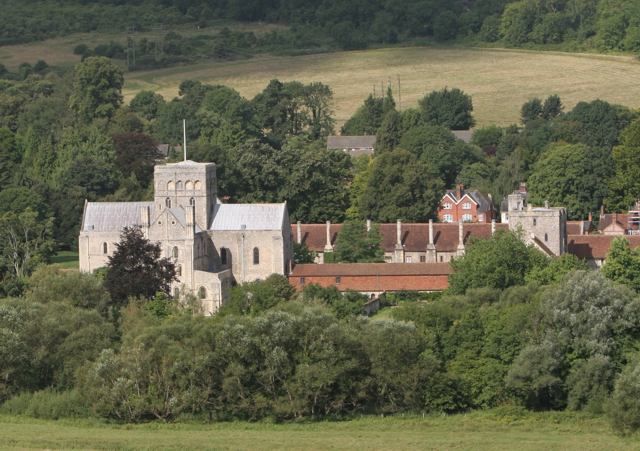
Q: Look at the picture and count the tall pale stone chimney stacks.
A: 7